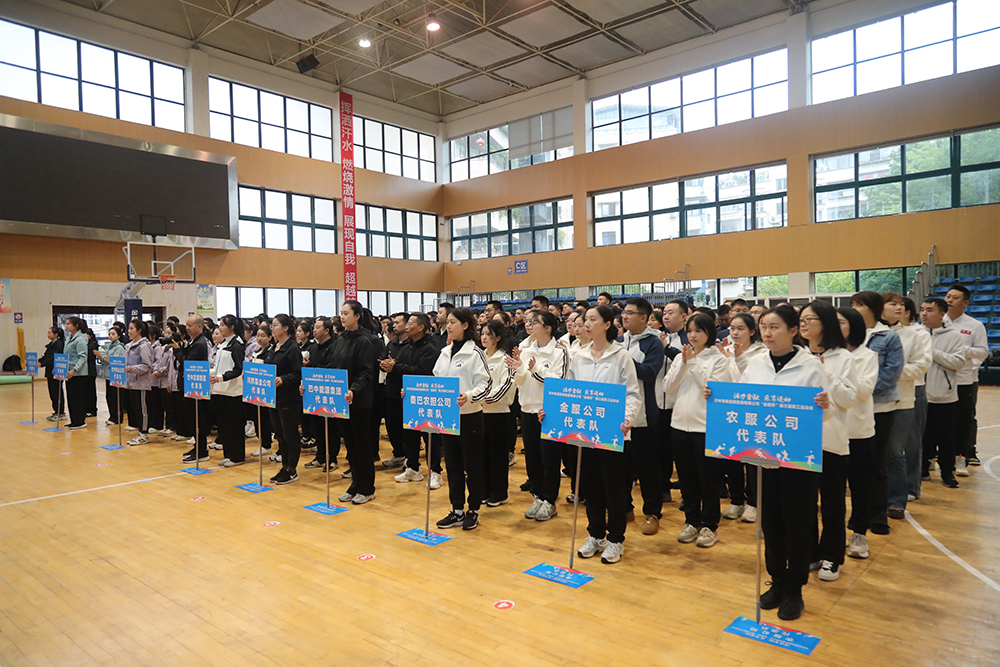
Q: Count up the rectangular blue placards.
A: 9